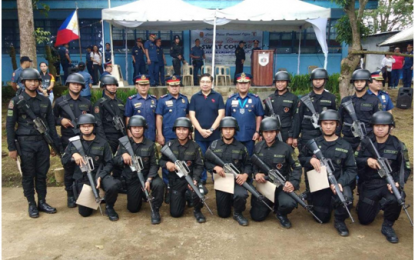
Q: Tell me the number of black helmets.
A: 13